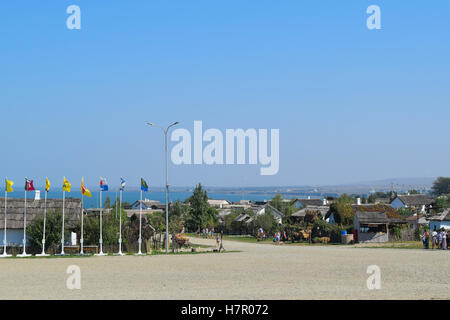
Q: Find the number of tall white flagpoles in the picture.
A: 8